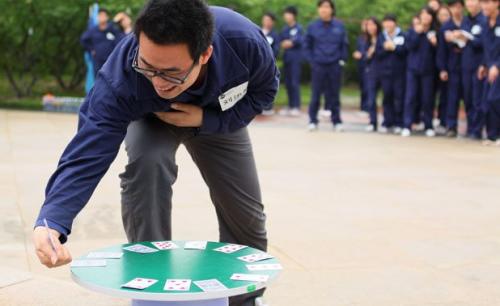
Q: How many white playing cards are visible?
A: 12